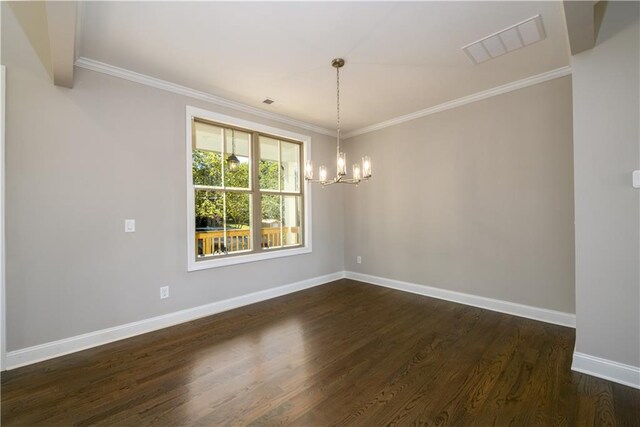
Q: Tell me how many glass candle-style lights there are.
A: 5